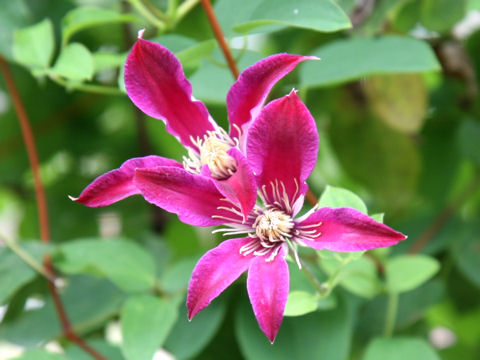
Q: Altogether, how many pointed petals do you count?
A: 9